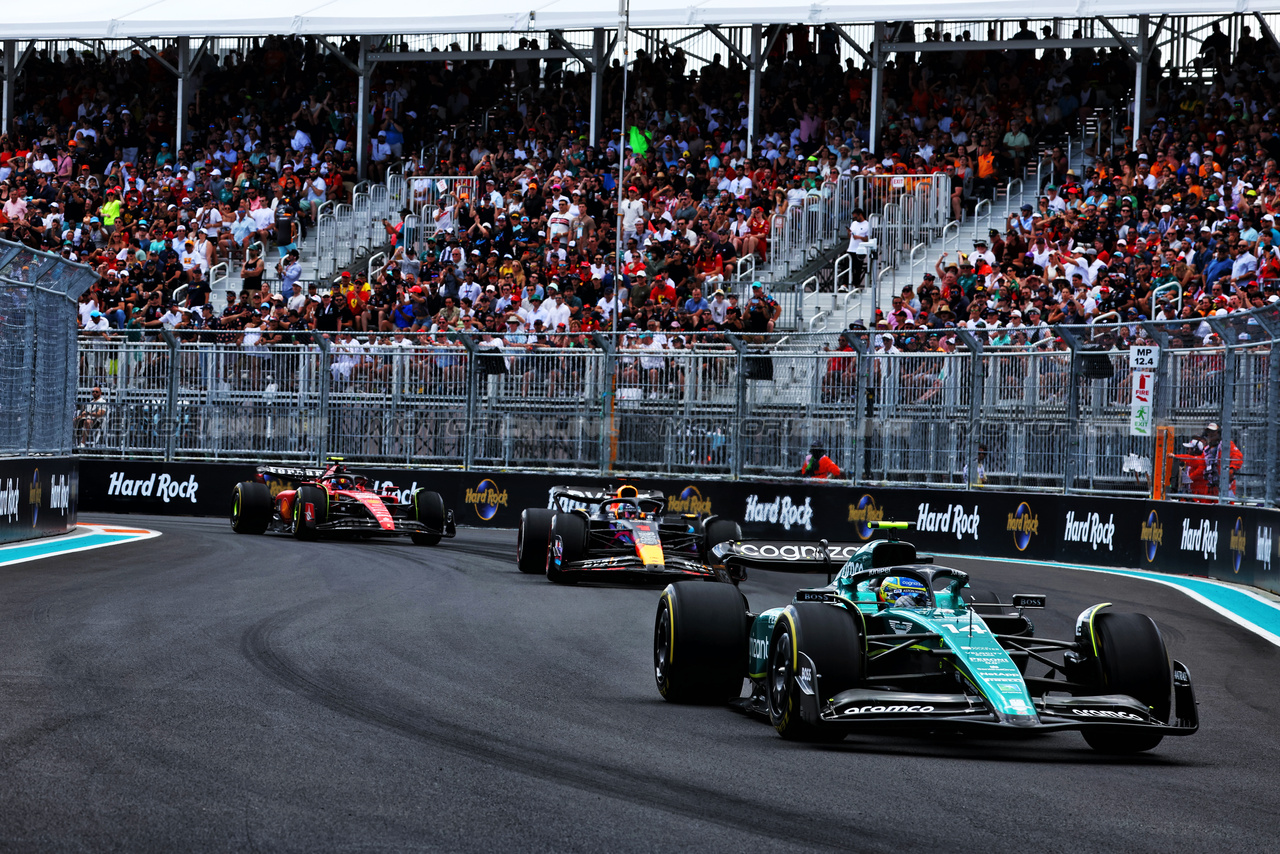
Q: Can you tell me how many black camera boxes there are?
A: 3